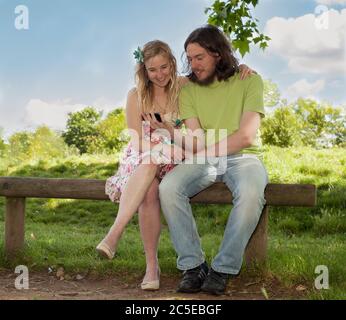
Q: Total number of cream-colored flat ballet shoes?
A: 2